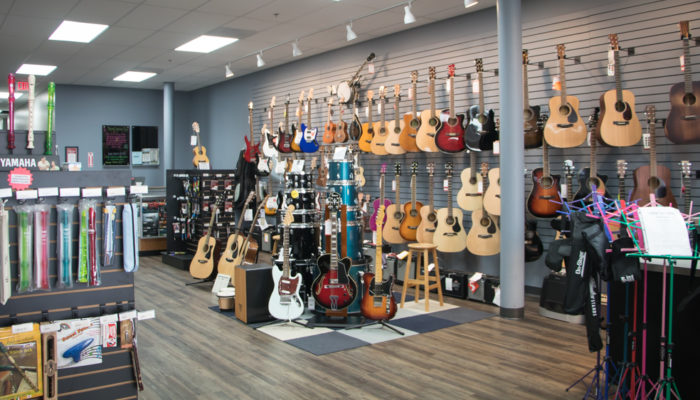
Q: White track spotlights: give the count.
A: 6